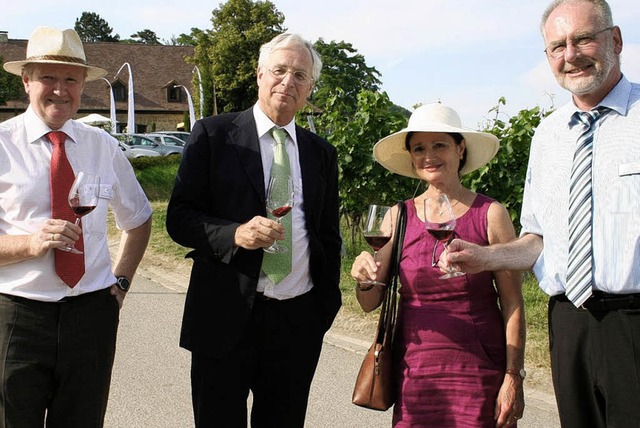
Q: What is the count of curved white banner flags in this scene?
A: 4